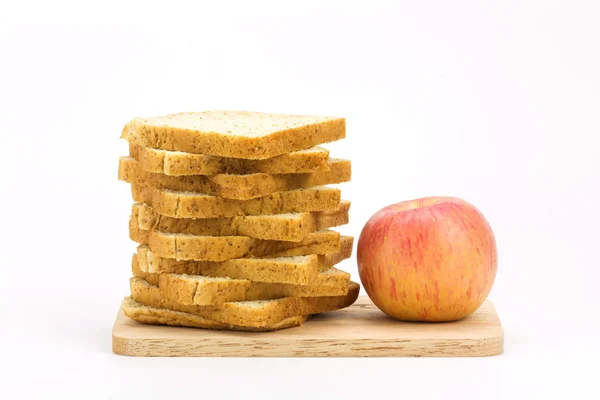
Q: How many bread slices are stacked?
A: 10